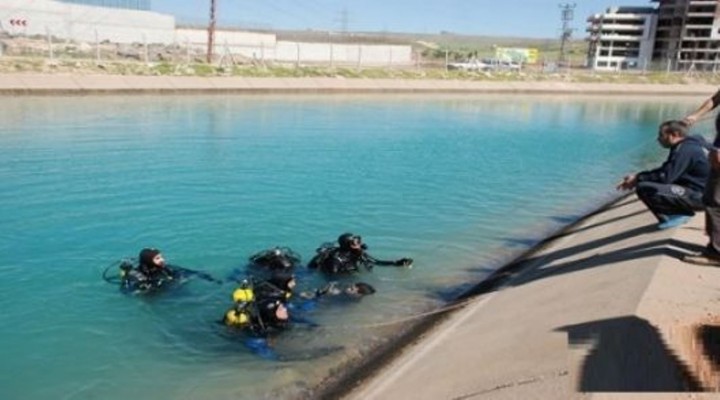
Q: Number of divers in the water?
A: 5